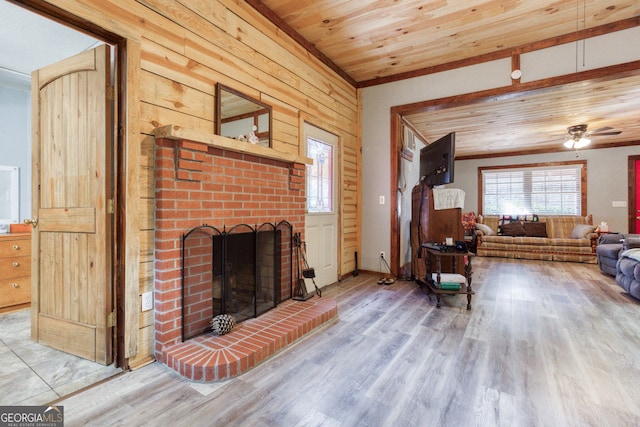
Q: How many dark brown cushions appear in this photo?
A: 2